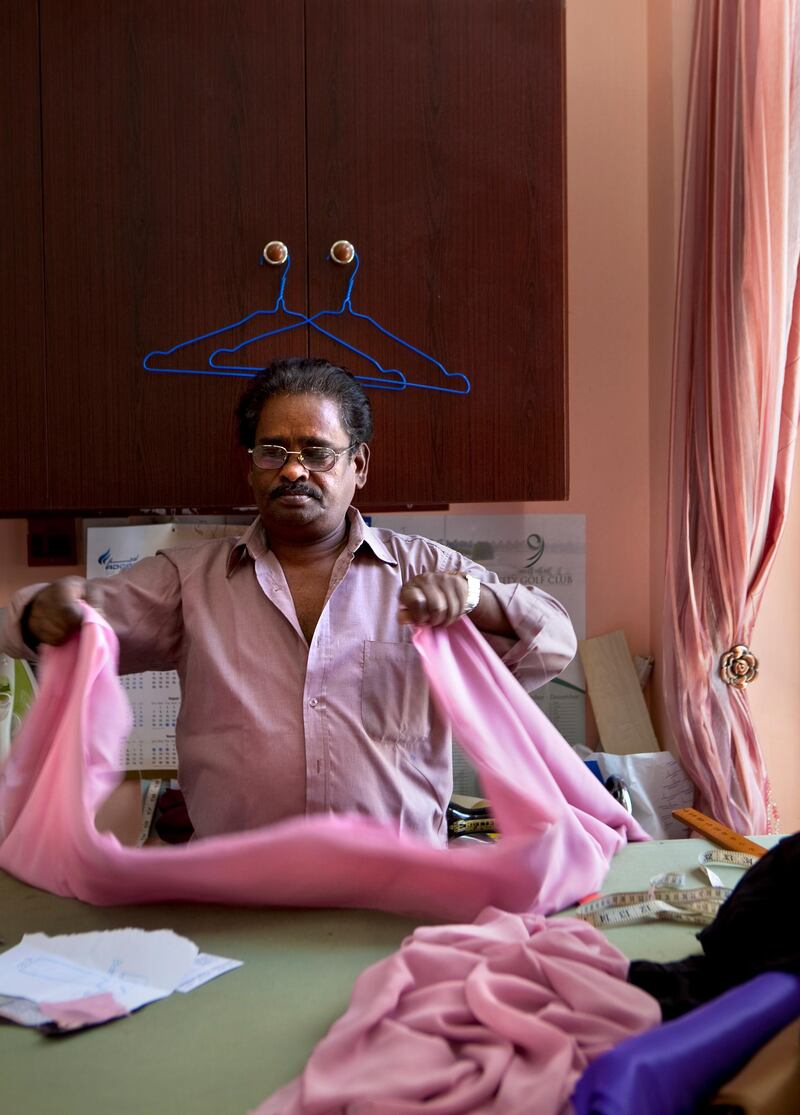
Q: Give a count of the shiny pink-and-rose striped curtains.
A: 1